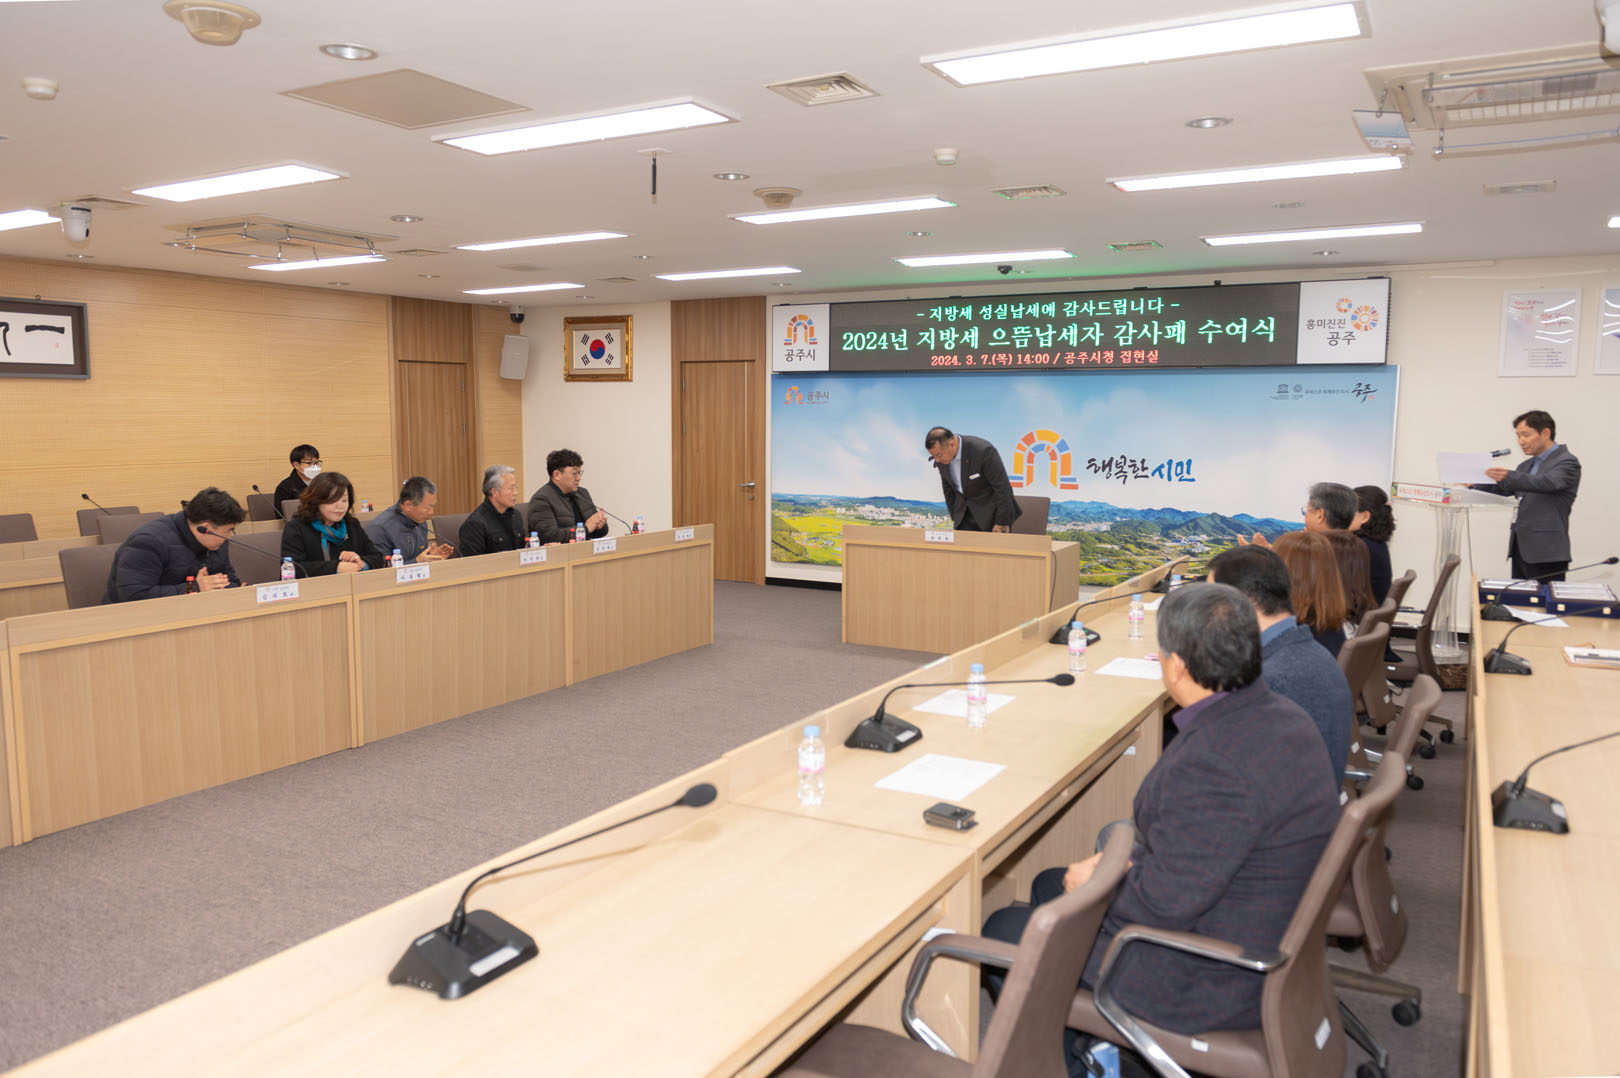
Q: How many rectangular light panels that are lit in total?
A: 13